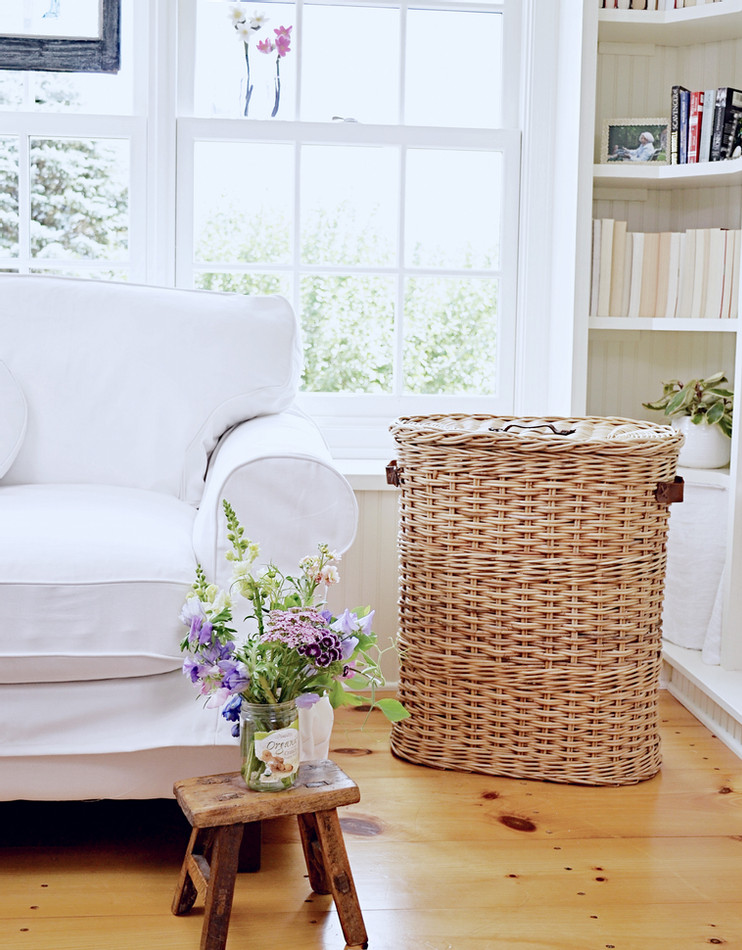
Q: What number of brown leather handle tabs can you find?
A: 2